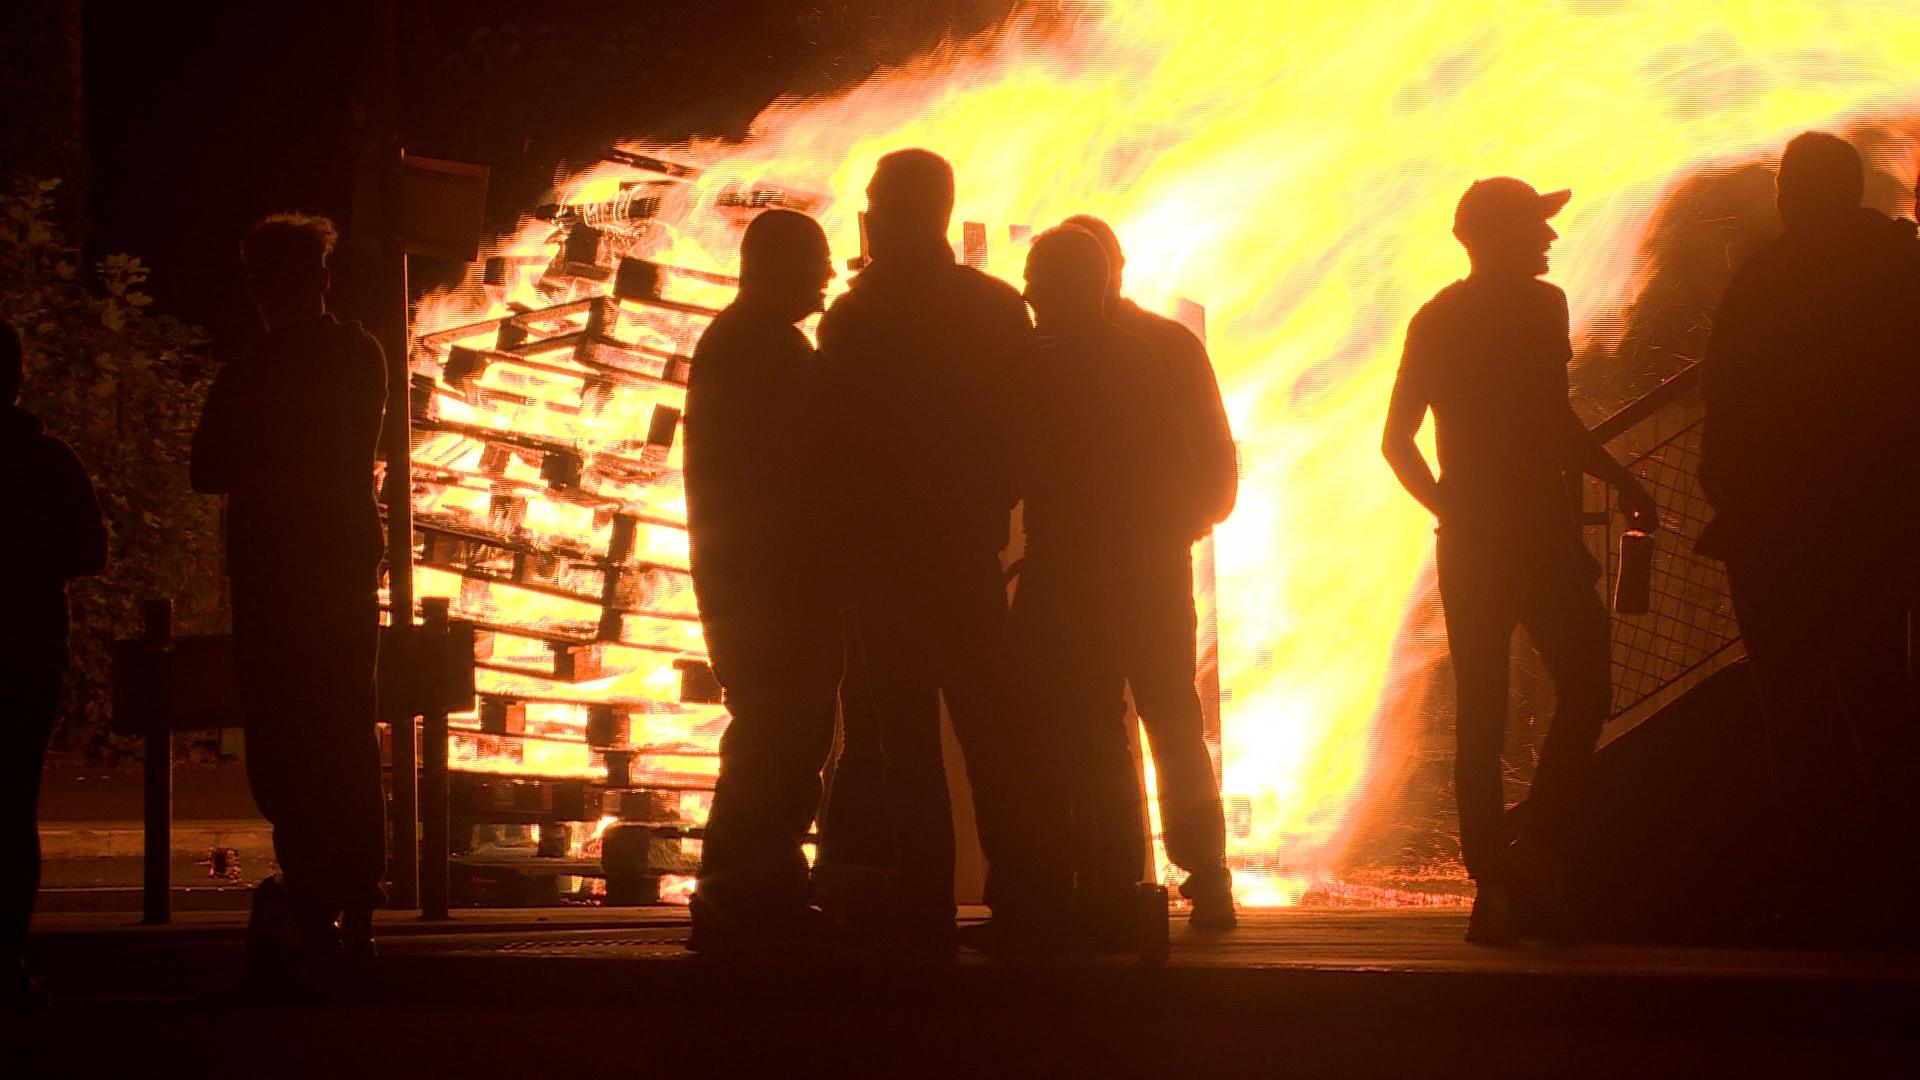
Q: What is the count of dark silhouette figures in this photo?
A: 8